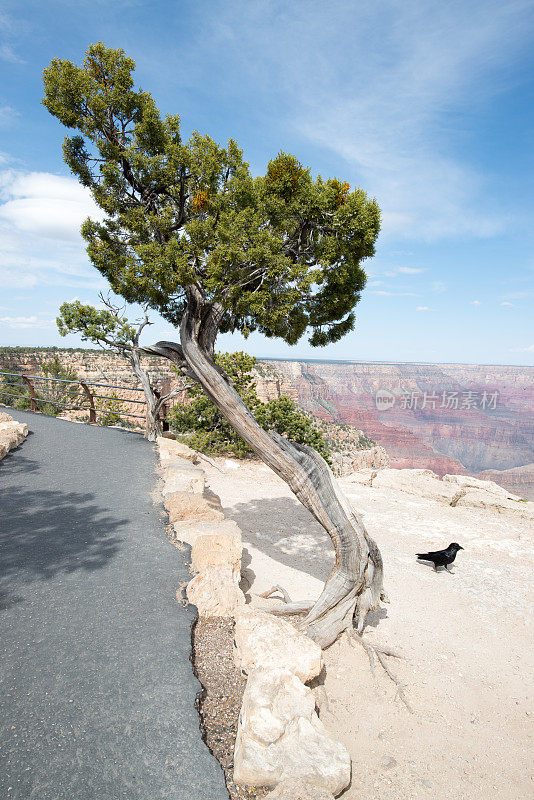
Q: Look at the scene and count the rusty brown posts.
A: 3